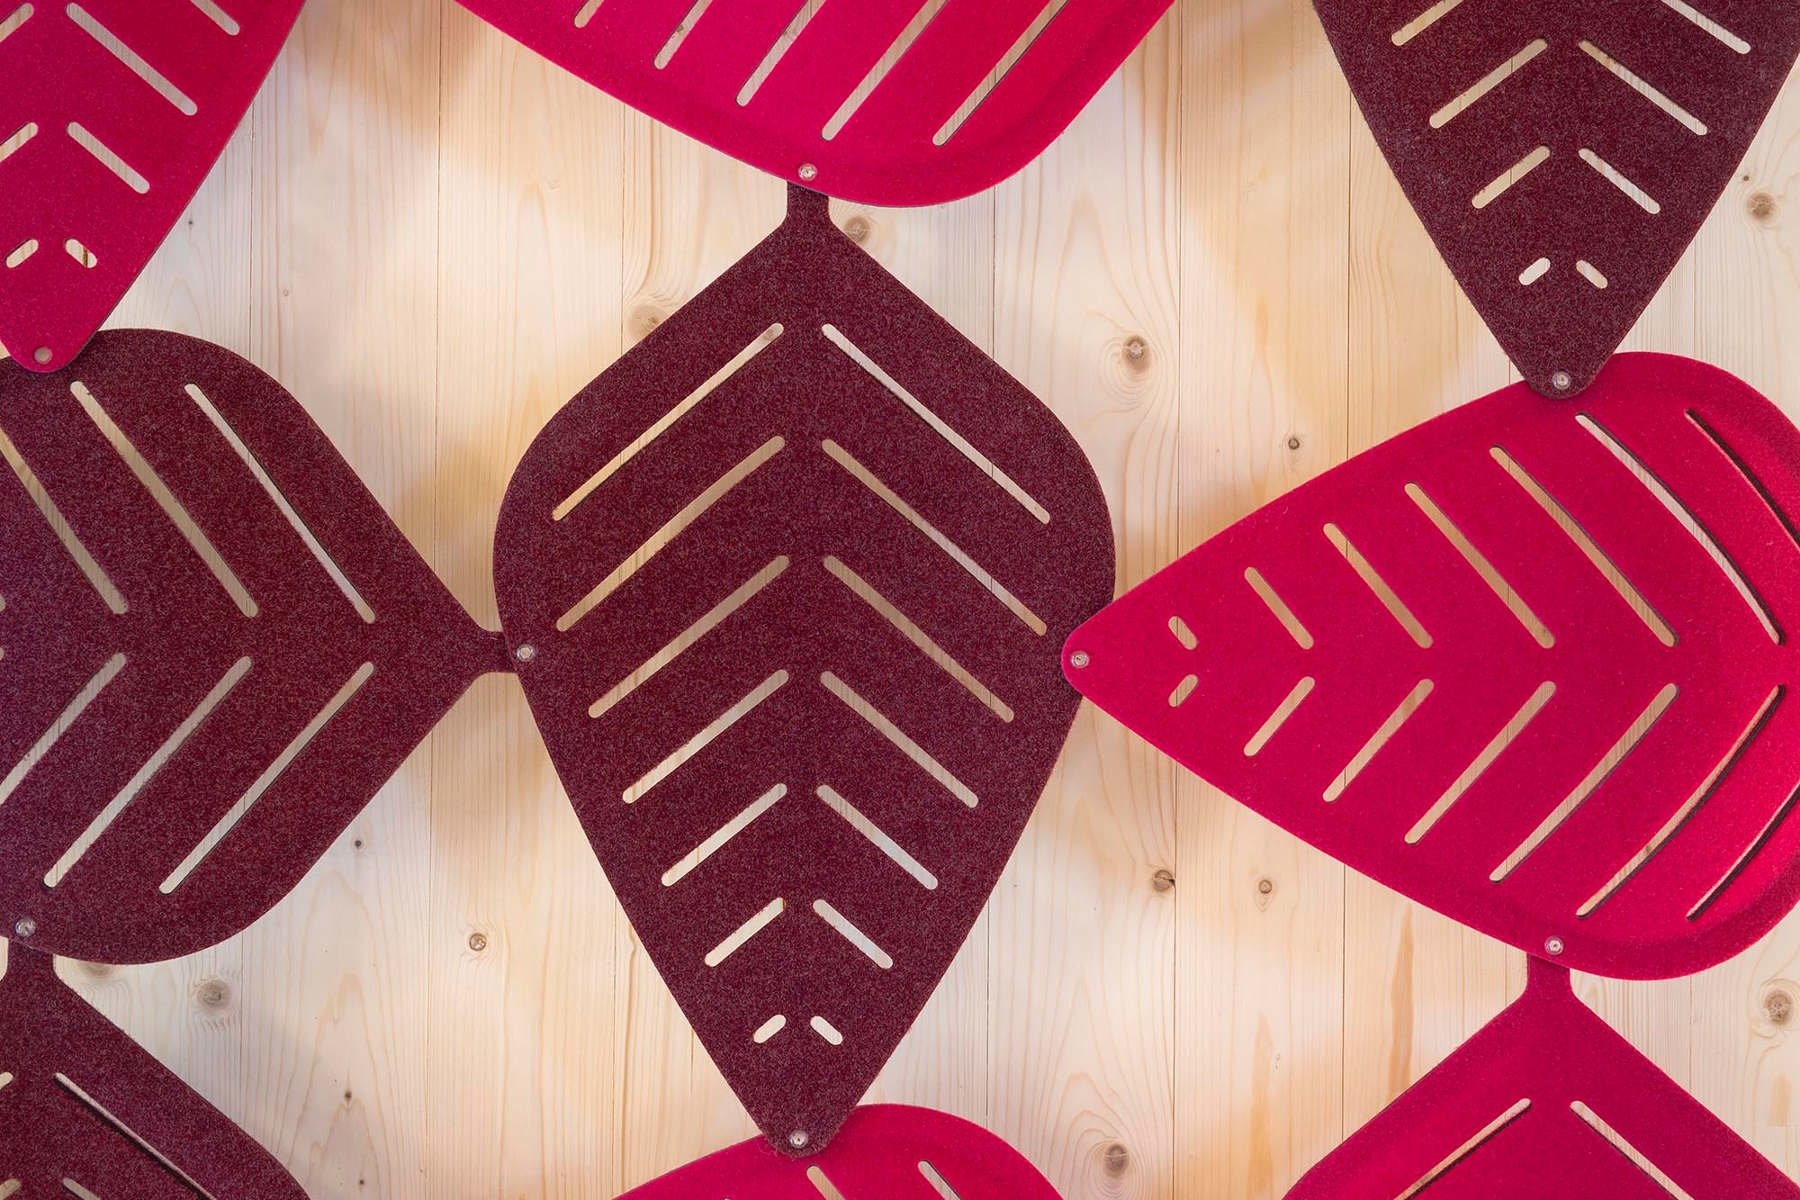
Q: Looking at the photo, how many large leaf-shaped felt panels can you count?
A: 9